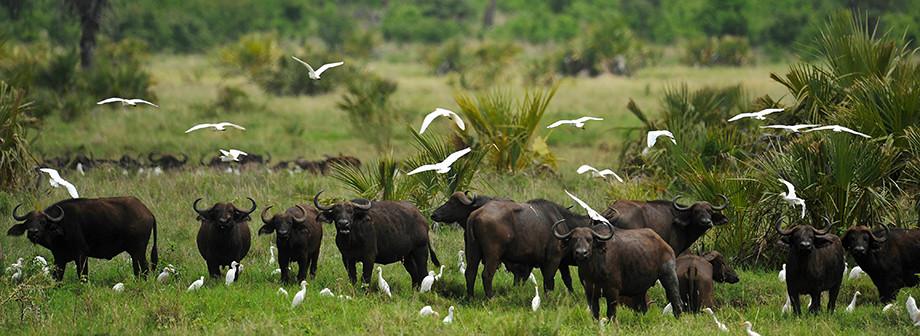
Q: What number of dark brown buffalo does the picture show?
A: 11